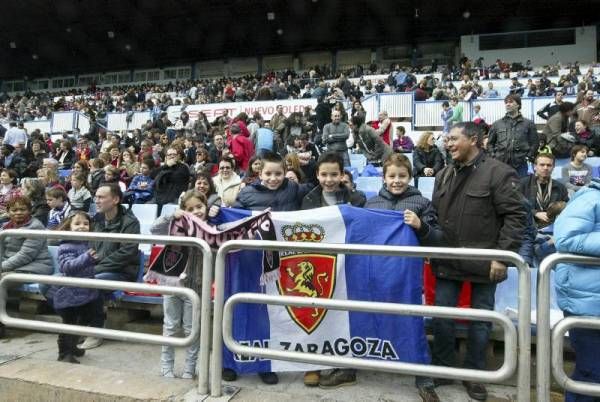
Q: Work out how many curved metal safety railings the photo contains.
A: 3